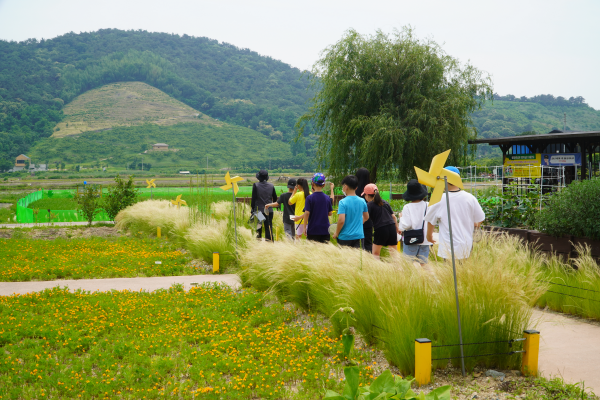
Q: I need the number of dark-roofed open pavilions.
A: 1